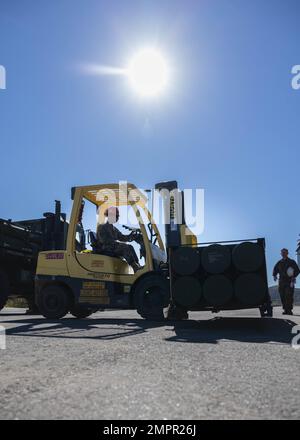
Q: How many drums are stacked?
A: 6